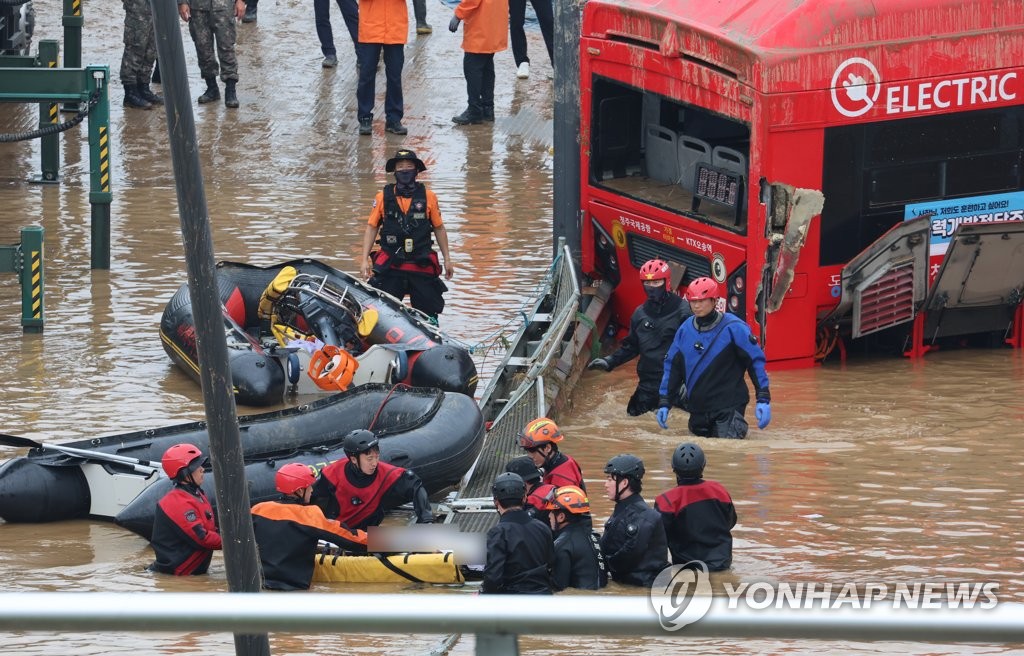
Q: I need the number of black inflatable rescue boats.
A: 2